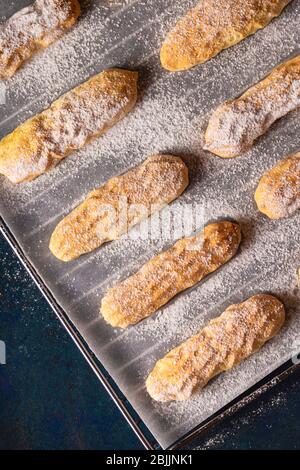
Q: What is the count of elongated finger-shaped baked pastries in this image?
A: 8